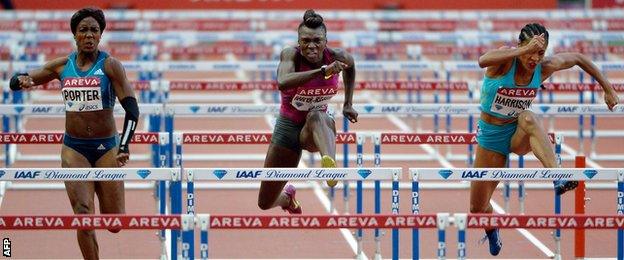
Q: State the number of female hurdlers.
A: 3